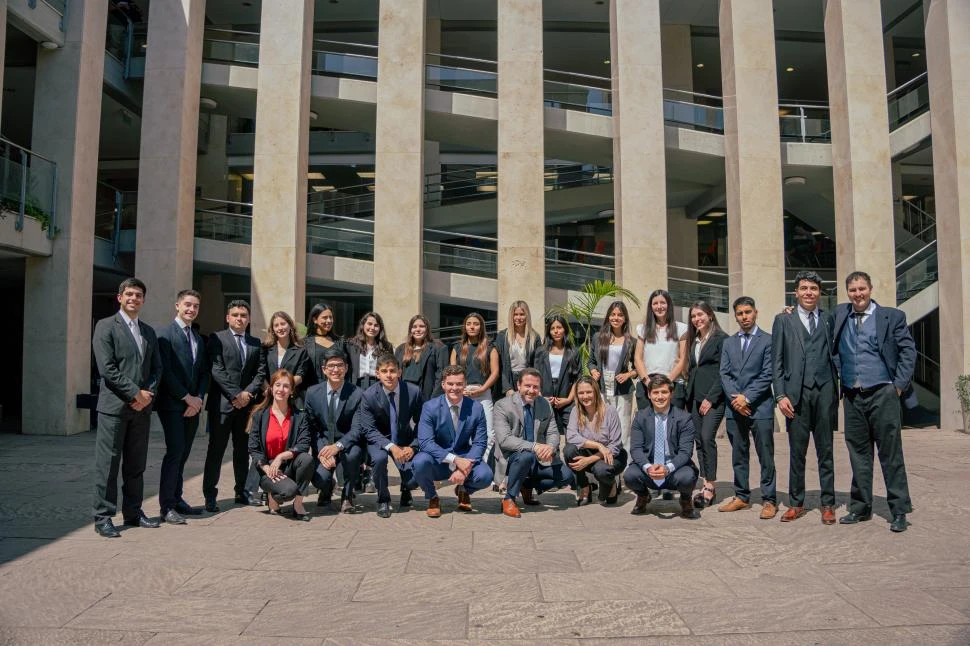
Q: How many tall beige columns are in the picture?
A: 9